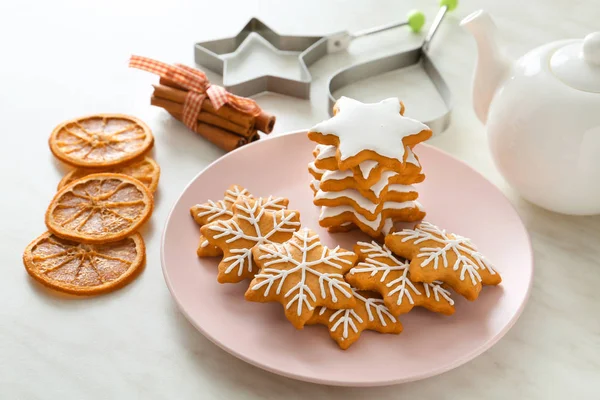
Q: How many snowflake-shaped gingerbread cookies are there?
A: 6